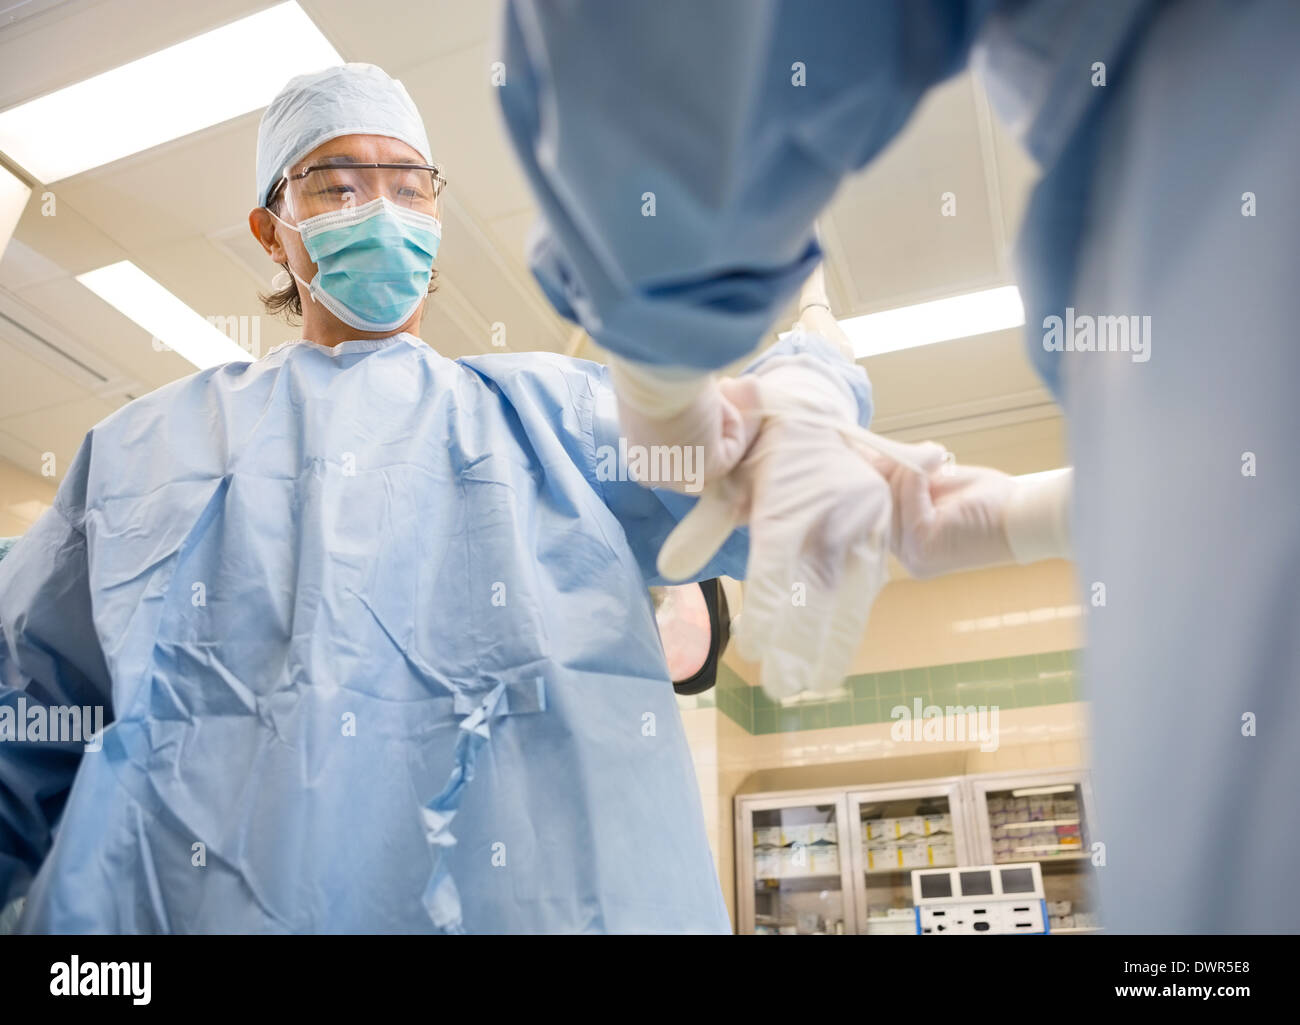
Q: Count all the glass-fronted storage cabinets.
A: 3